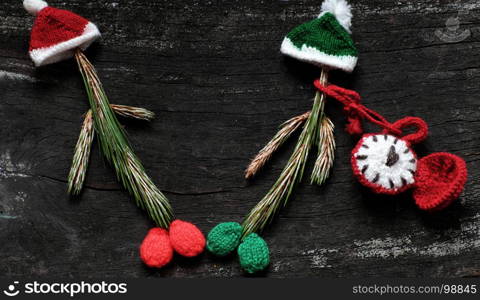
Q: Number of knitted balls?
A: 4